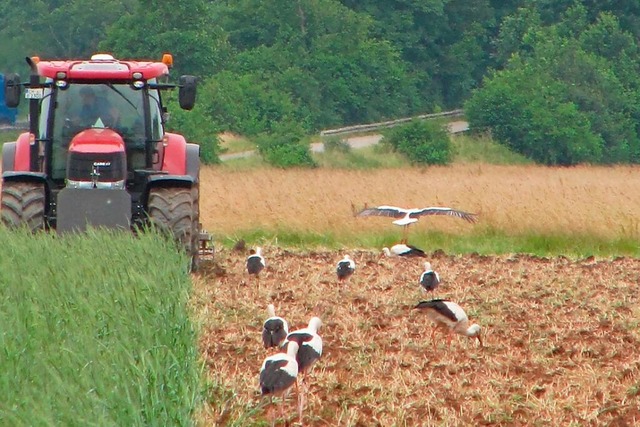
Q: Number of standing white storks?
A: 8